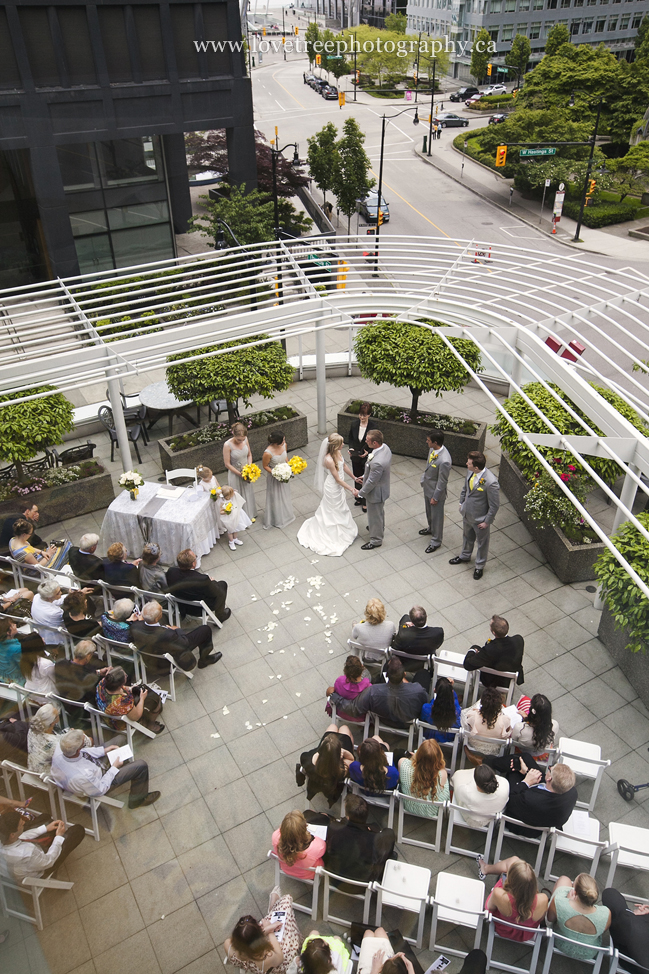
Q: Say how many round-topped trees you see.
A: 5